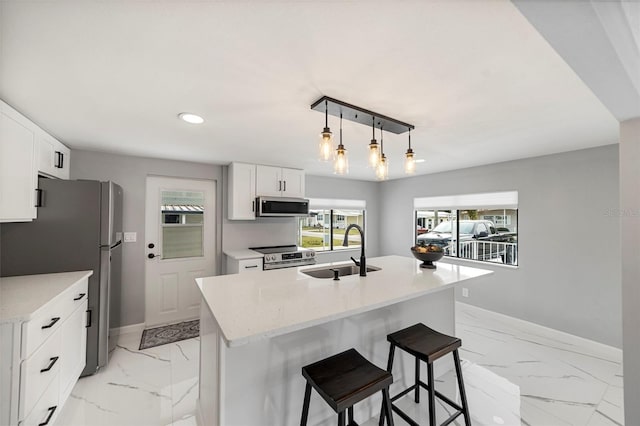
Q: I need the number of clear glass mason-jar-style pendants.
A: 5